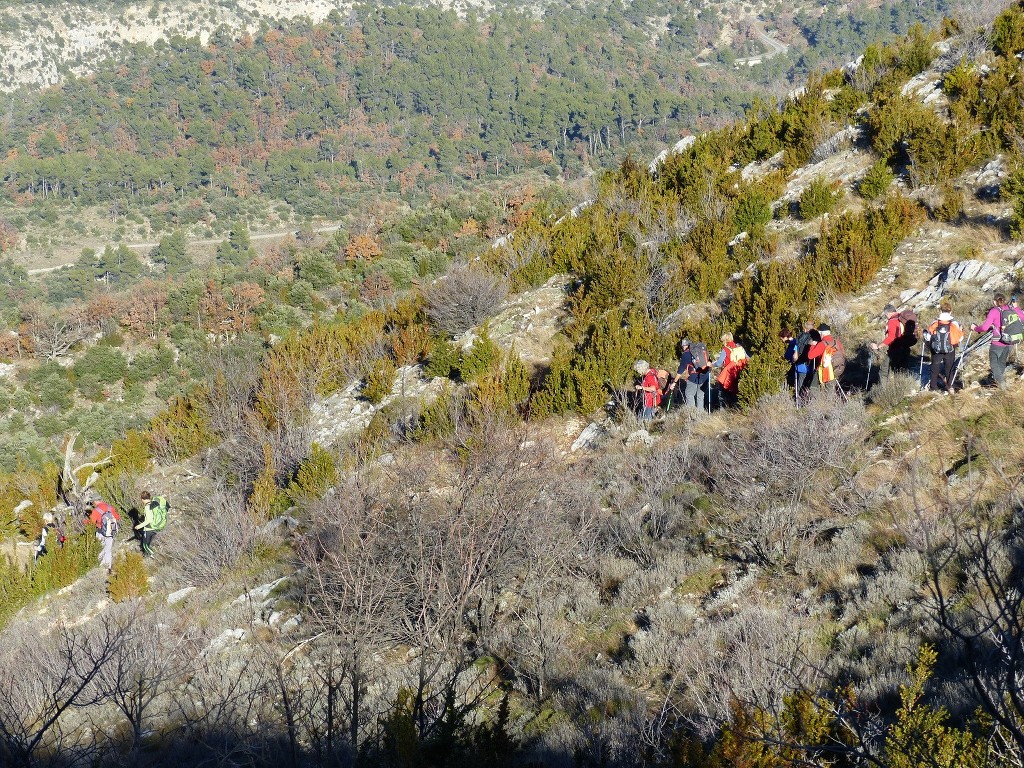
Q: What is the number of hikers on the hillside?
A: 12